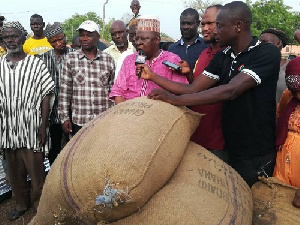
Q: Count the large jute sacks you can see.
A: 3